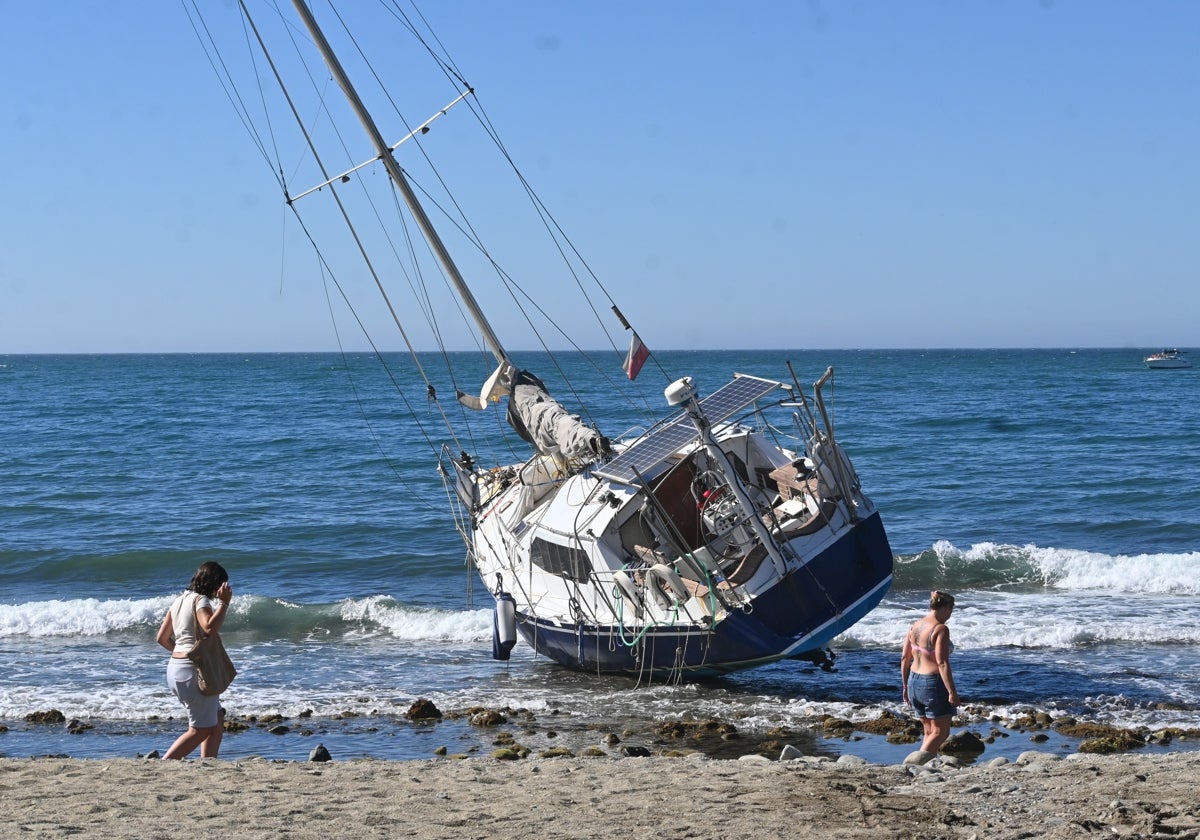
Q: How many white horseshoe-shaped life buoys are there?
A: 2